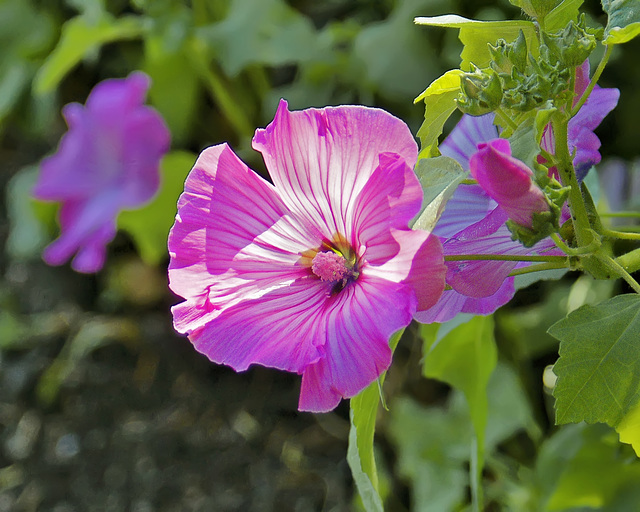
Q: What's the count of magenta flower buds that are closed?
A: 1